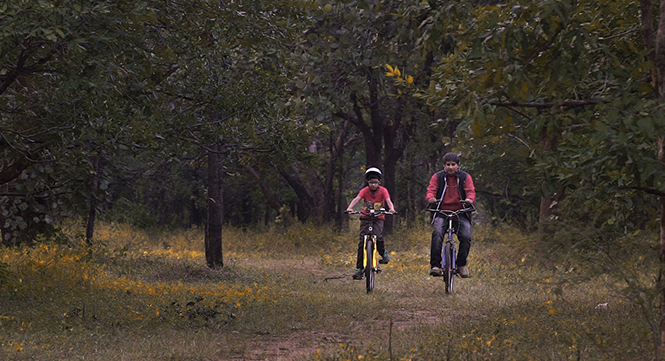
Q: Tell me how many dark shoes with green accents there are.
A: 2